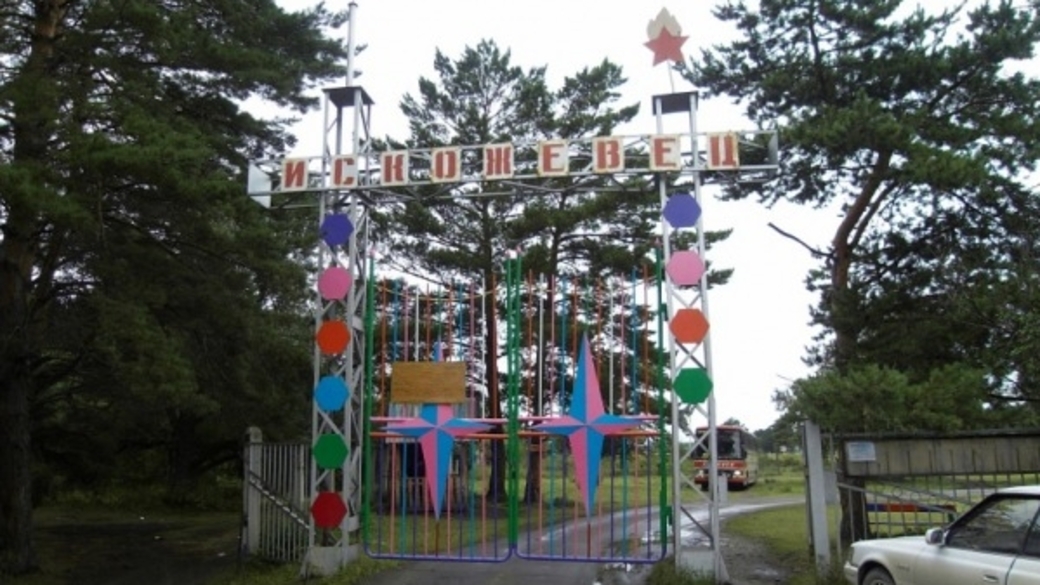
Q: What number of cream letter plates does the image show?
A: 9